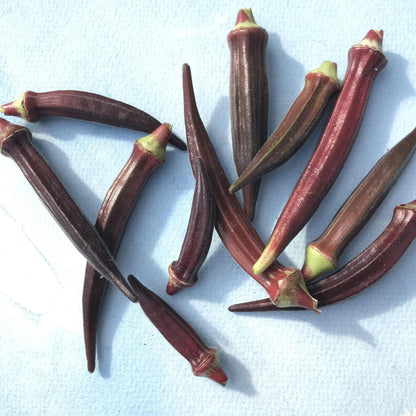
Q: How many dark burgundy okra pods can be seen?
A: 11